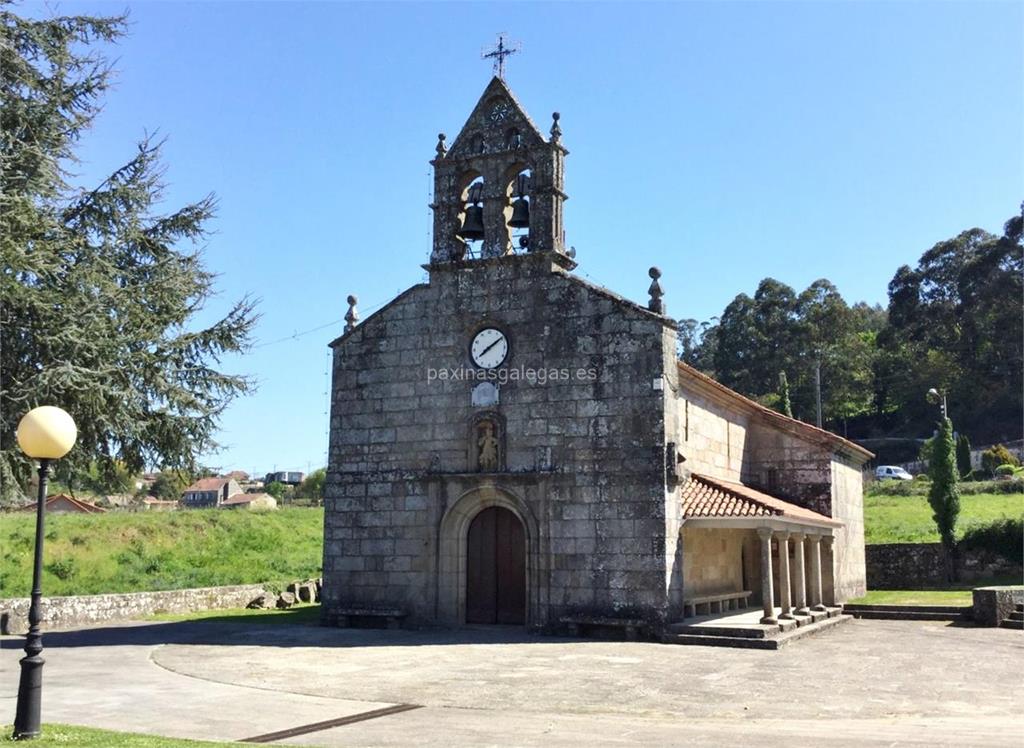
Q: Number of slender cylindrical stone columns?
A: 4